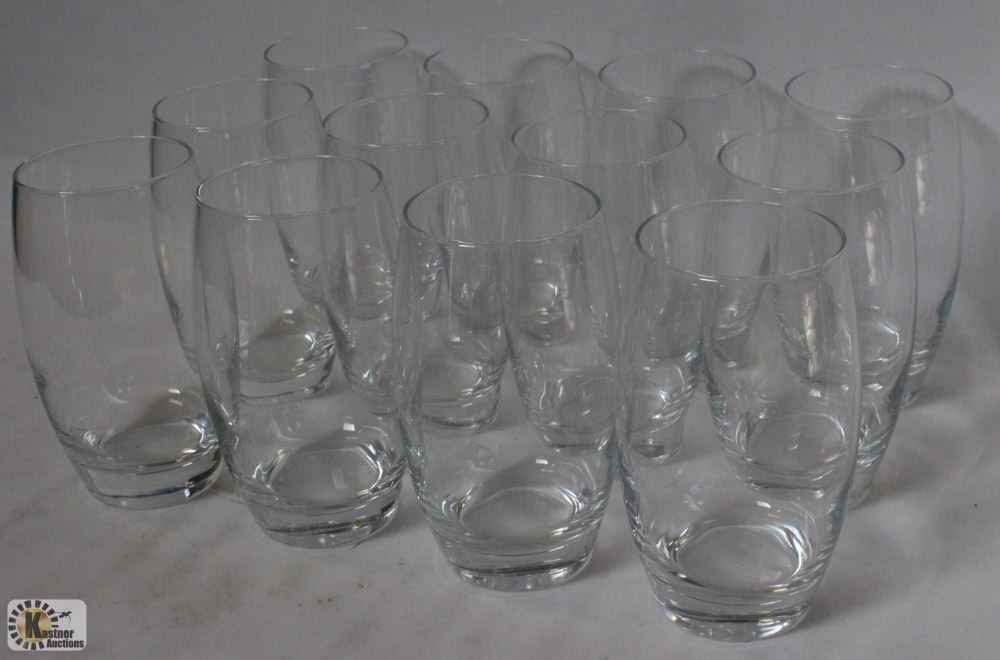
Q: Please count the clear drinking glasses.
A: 12